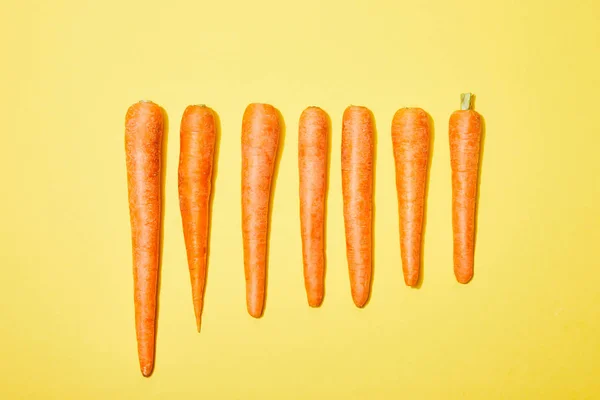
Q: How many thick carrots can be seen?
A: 7